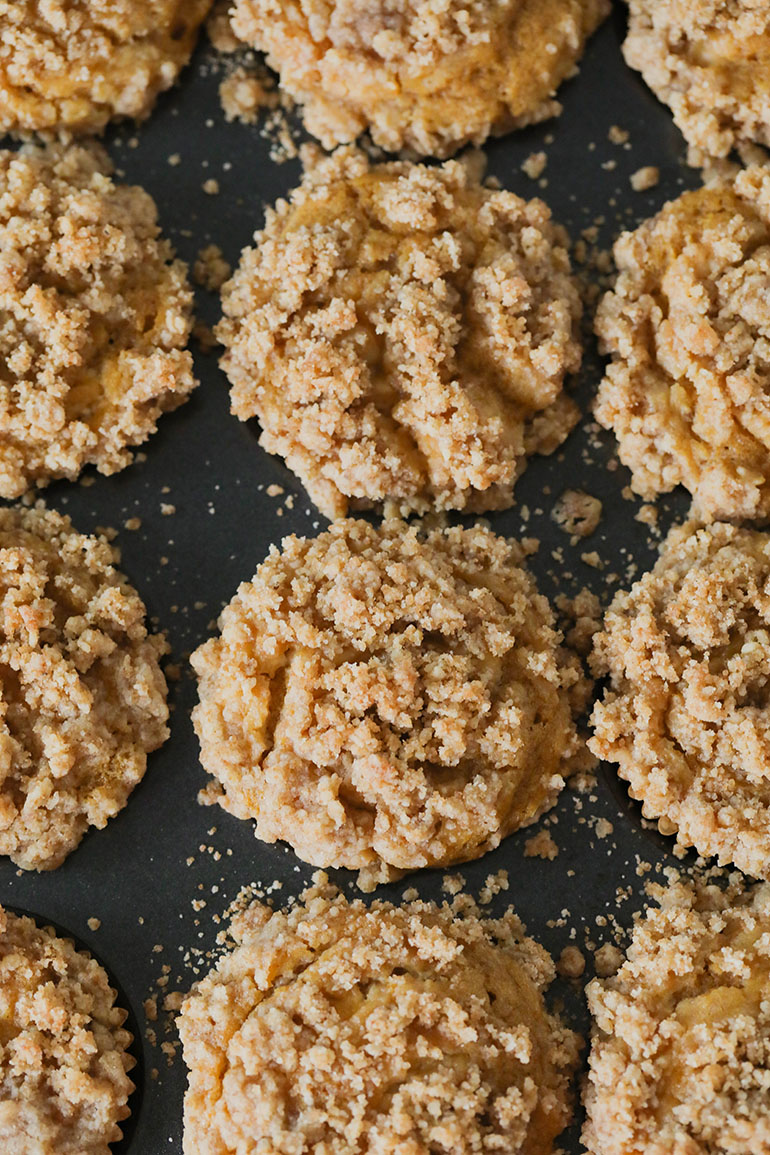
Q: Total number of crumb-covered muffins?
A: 12